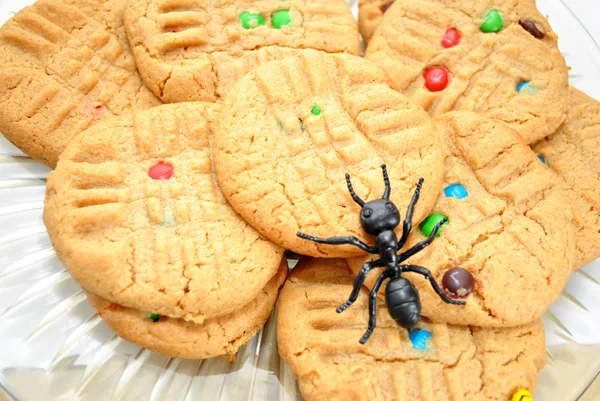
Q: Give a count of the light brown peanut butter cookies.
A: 10